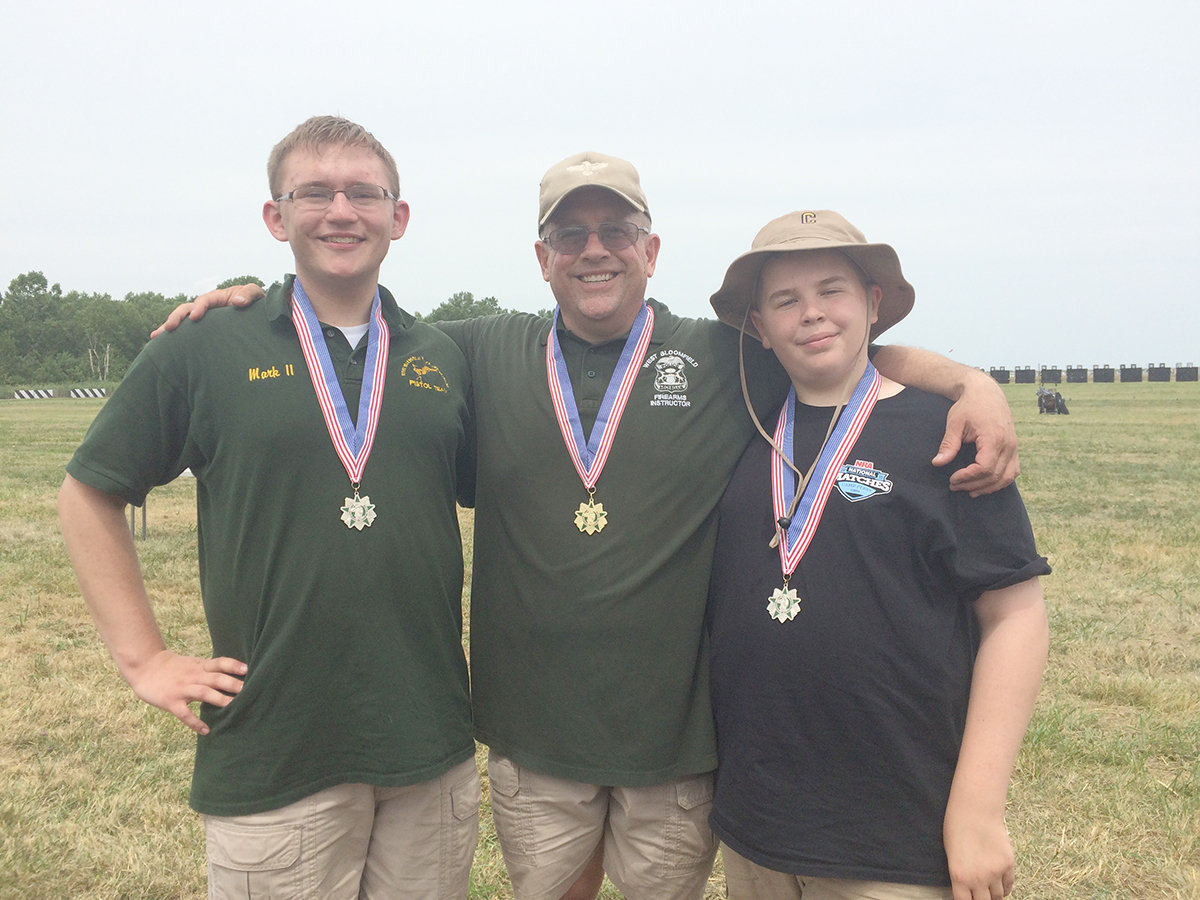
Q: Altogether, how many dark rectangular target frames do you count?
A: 8